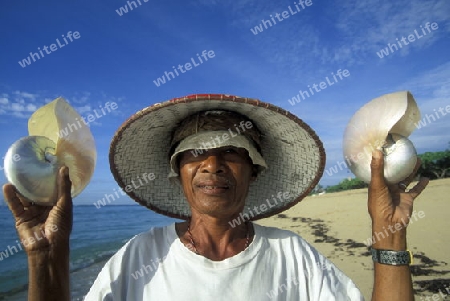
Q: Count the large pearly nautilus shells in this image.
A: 2